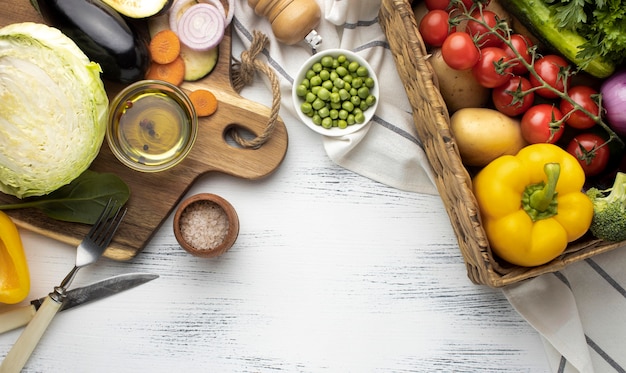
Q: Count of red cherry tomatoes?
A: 12